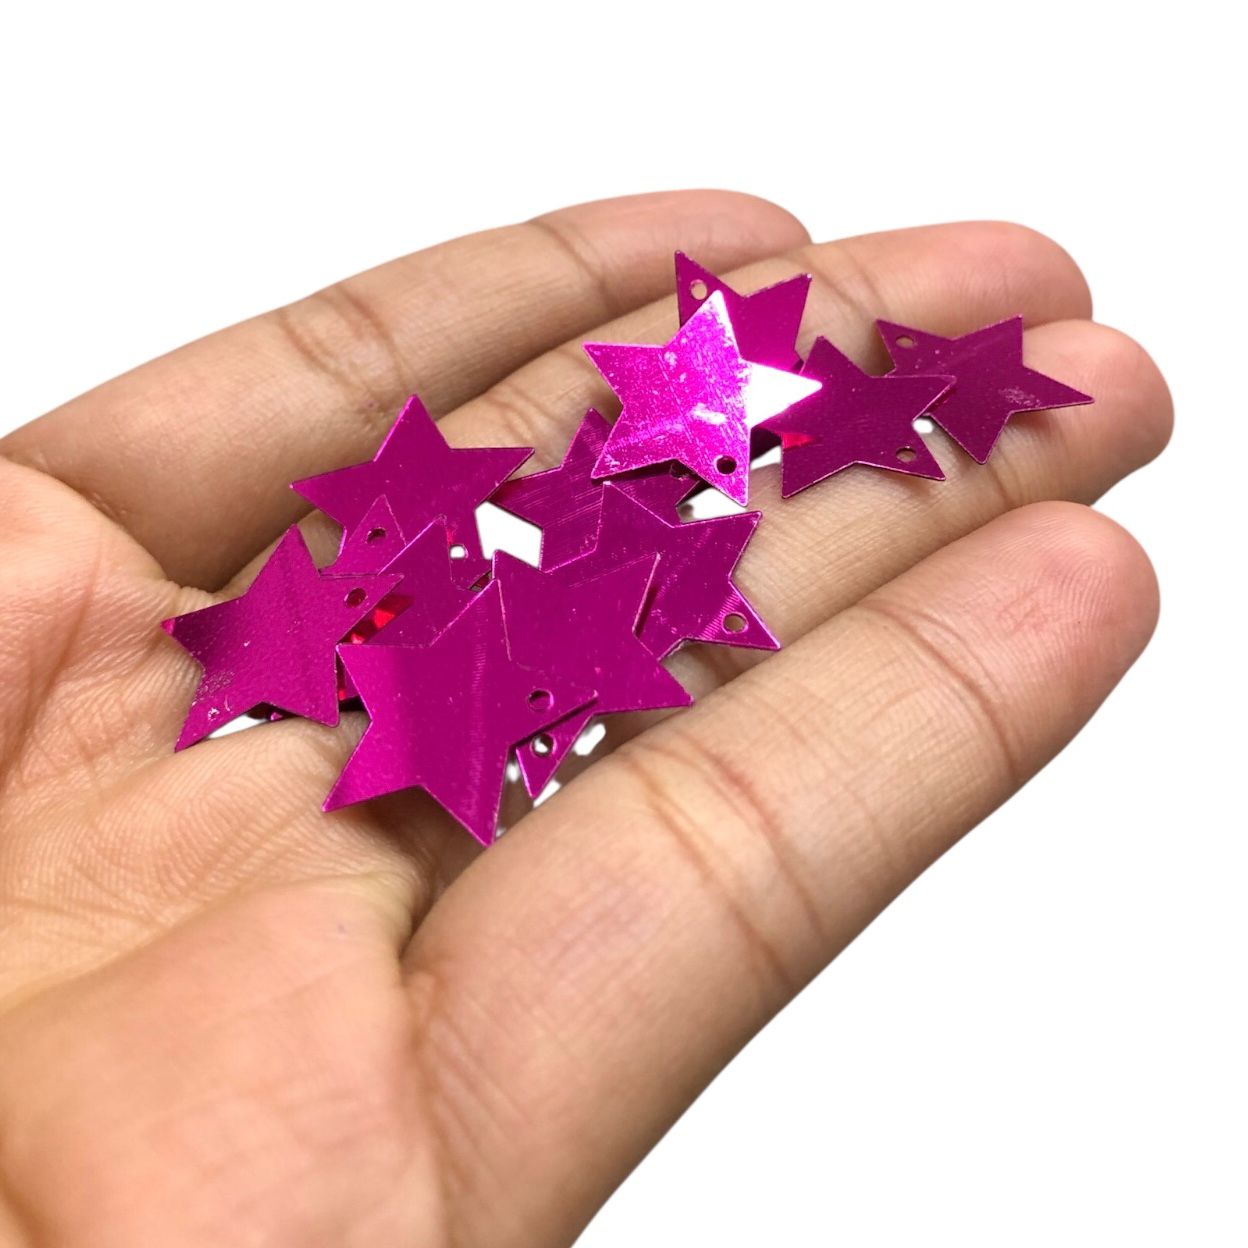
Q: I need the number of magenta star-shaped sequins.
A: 12